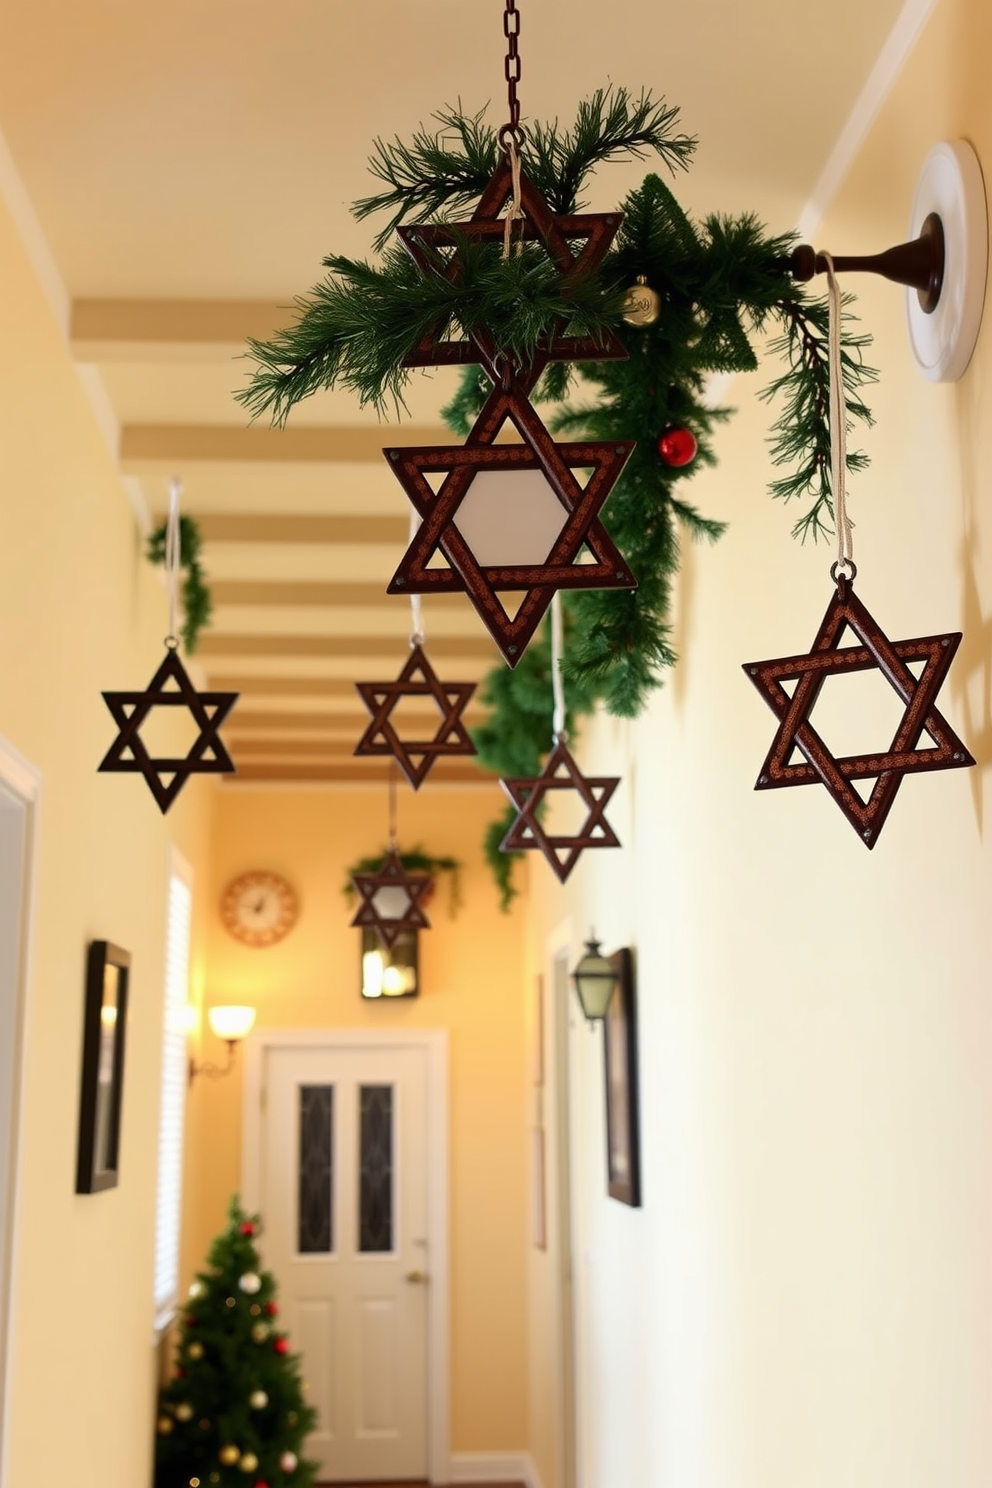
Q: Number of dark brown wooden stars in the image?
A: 7